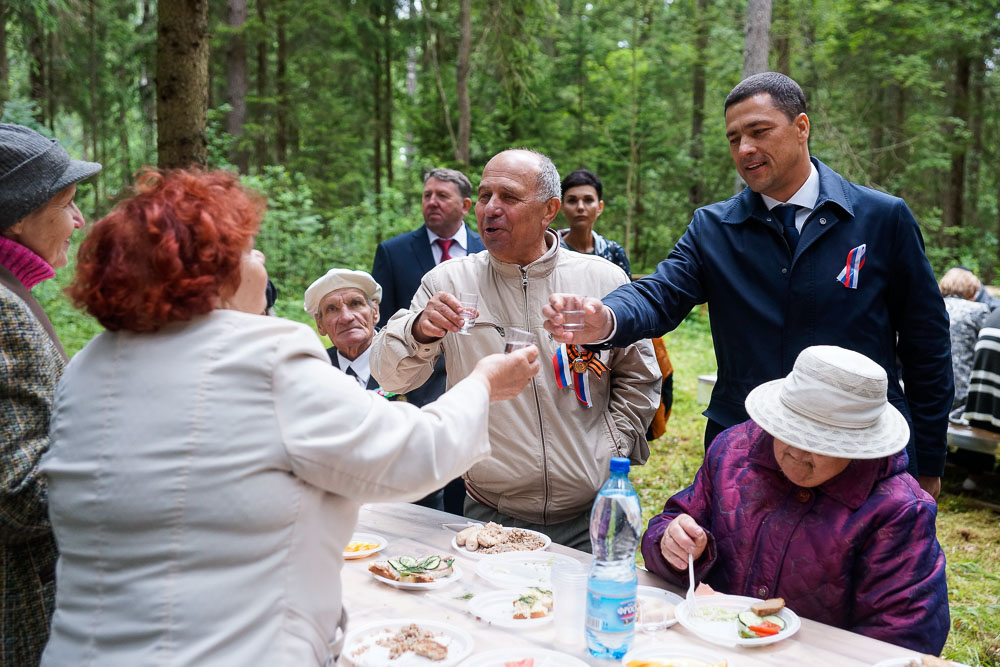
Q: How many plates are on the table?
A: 11